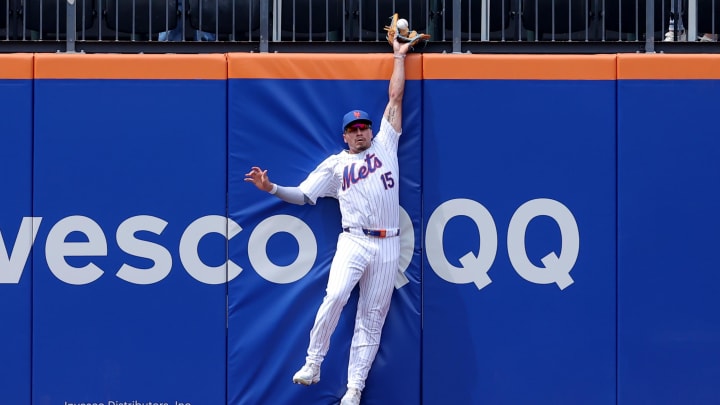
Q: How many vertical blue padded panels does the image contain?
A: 5